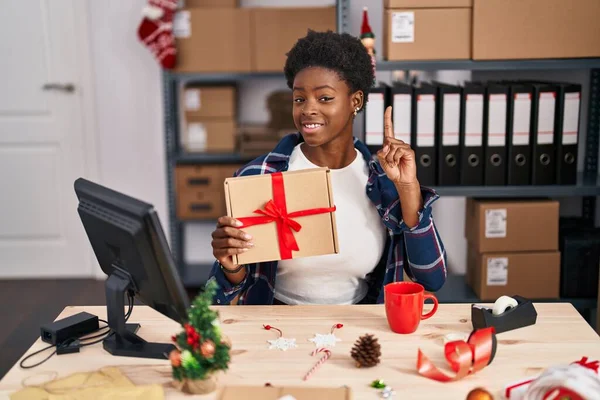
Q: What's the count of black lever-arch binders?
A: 9